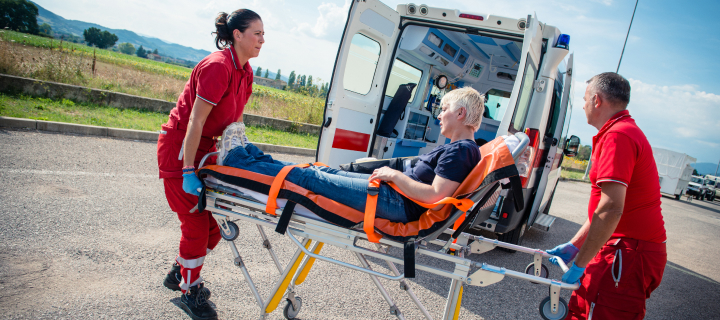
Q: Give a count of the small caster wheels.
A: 4